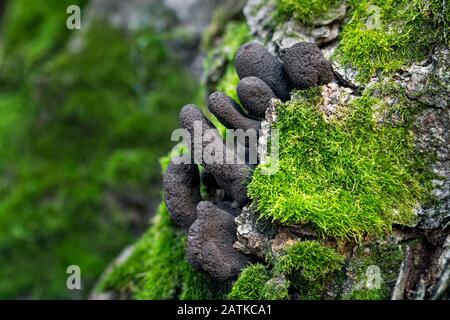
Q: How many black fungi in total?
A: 8